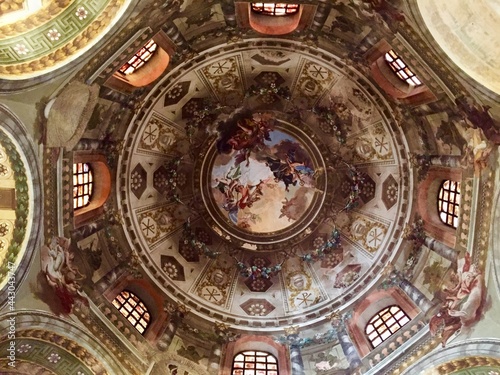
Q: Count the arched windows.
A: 8